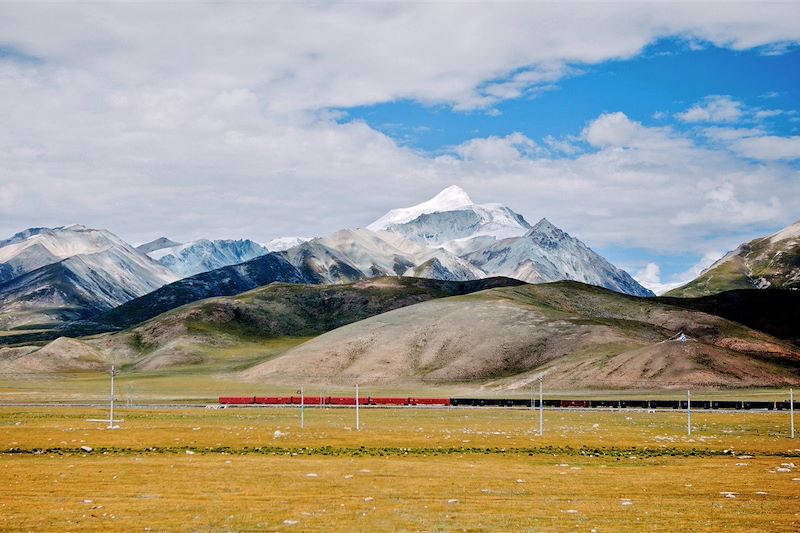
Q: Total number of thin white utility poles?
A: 6